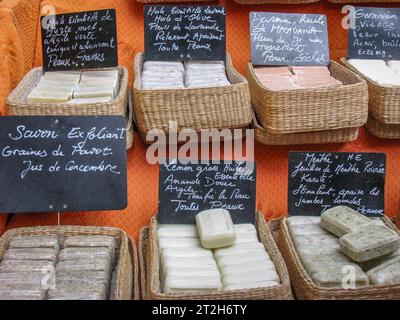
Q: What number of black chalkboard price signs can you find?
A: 7